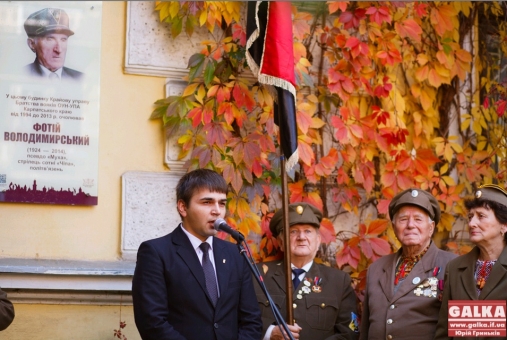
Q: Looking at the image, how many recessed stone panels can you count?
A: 3